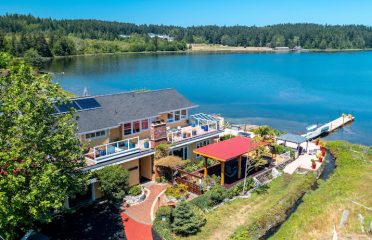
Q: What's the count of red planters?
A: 5